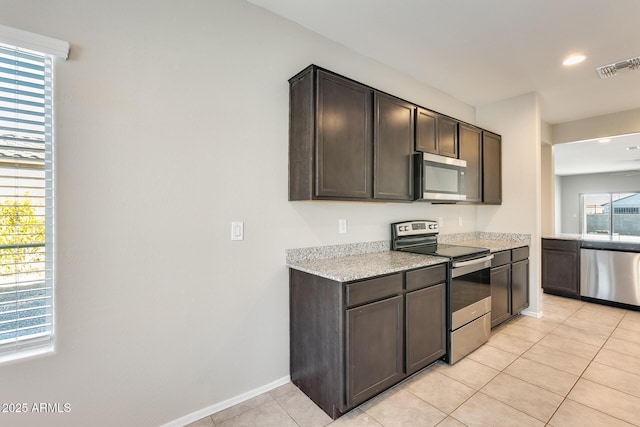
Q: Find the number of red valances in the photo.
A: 0